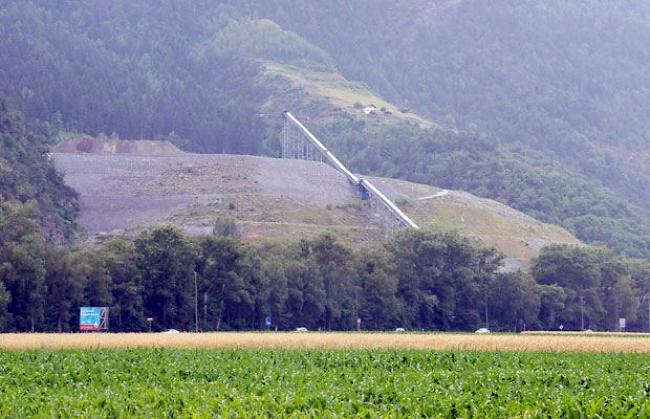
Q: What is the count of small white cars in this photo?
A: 5